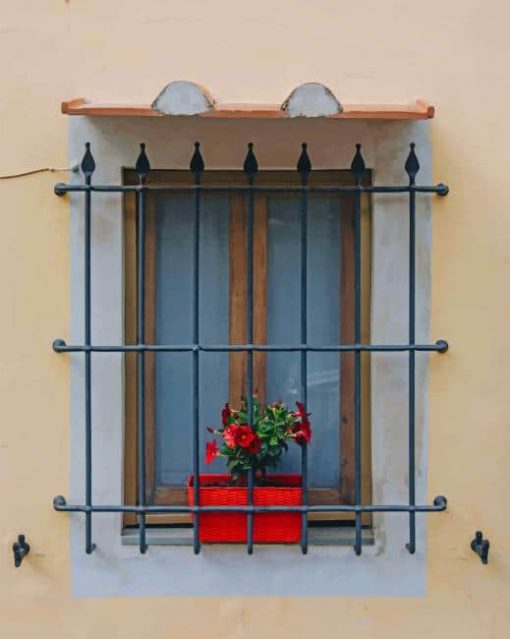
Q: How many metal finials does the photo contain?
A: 7